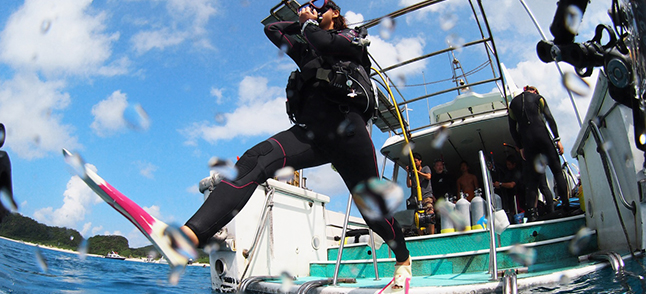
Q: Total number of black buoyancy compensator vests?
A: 1